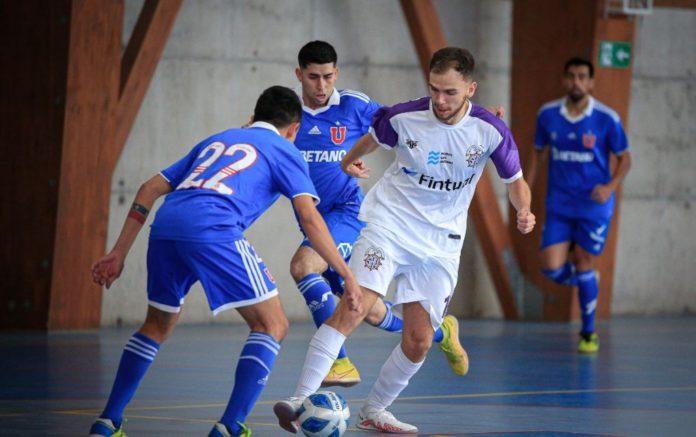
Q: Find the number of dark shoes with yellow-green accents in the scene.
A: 2